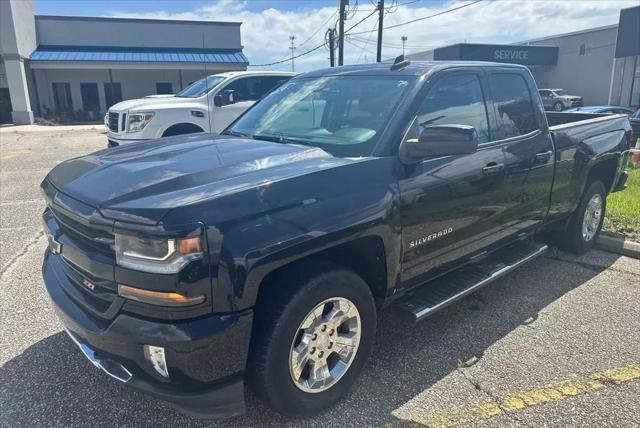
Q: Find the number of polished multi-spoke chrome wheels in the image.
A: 2